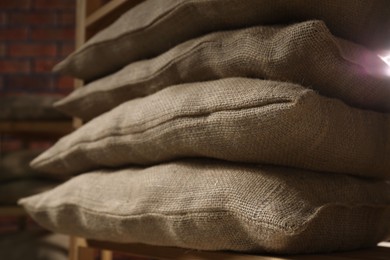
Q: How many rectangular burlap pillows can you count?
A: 4